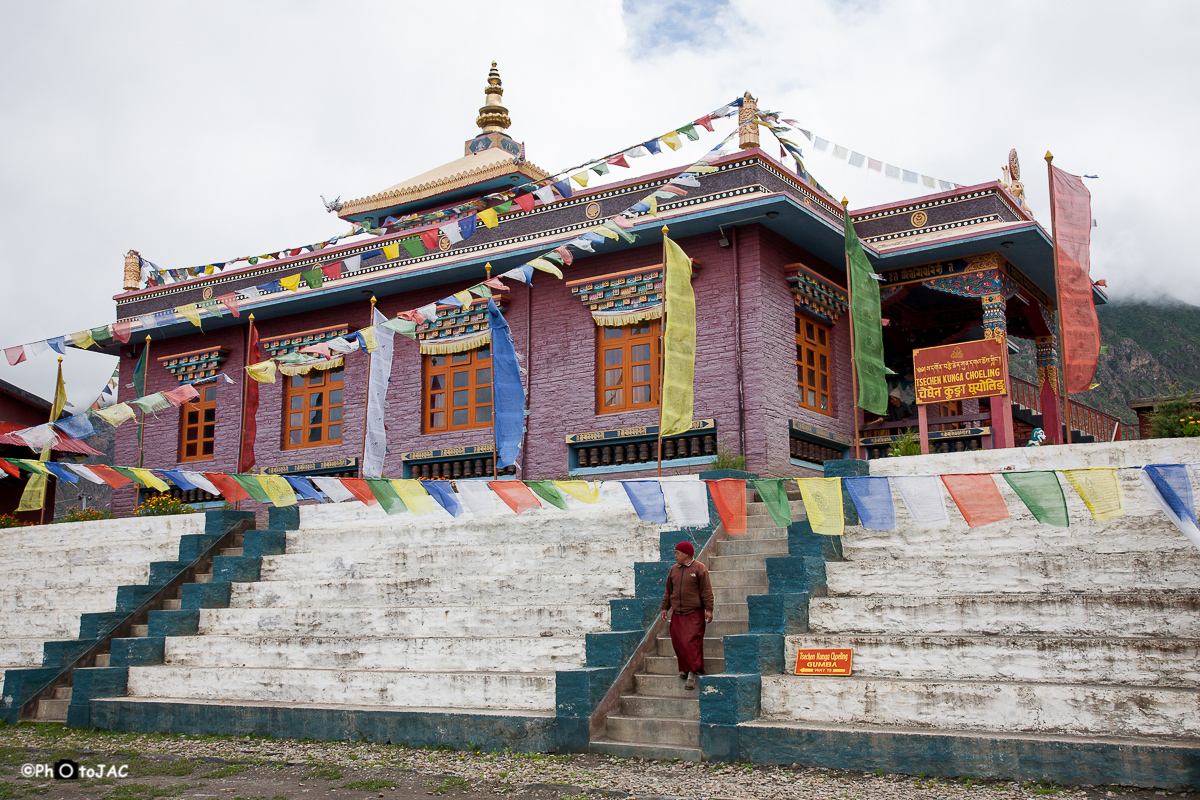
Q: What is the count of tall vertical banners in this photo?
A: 8